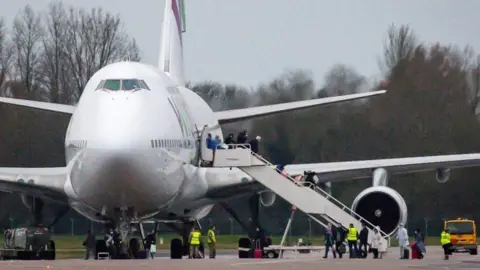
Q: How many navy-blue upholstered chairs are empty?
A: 0